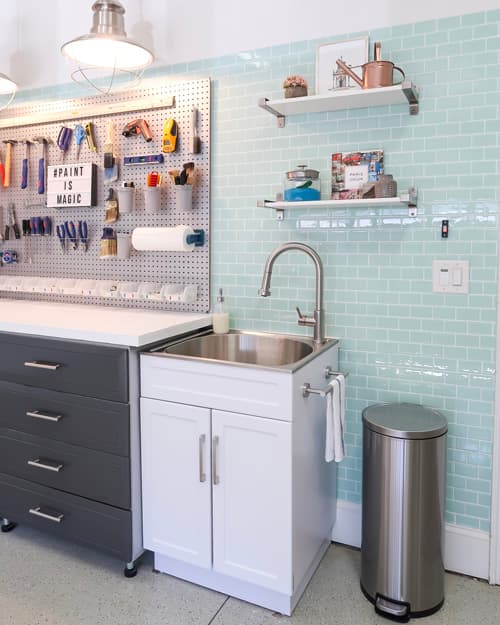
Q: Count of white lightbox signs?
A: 1